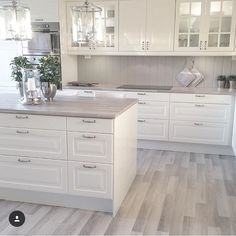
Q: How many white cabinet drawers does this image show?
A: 12